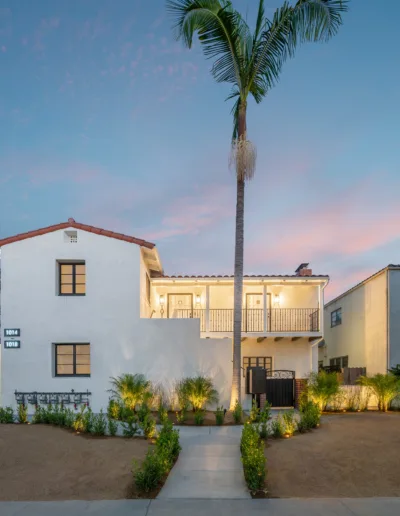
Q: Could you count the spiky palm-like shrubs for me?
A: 4